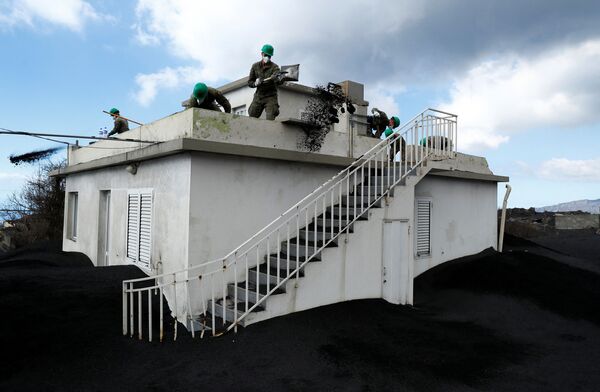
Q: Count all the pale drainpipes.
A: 1